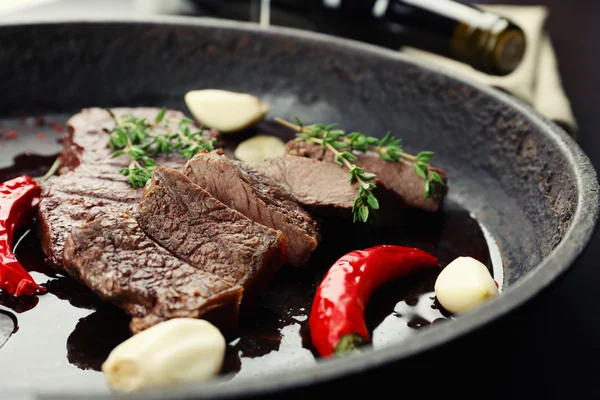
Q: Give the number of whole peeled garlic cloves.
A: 3